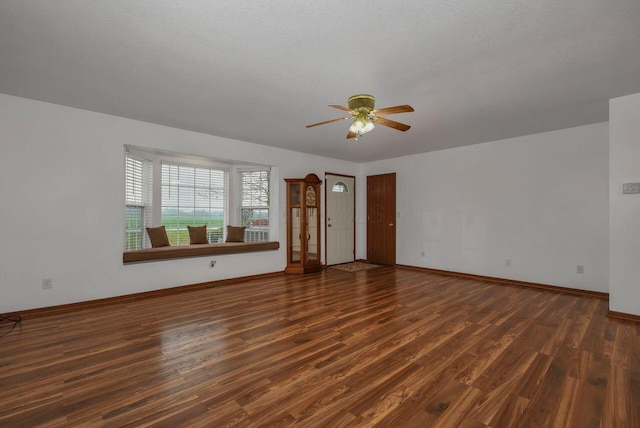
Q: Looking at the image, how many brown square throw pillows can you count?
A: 3